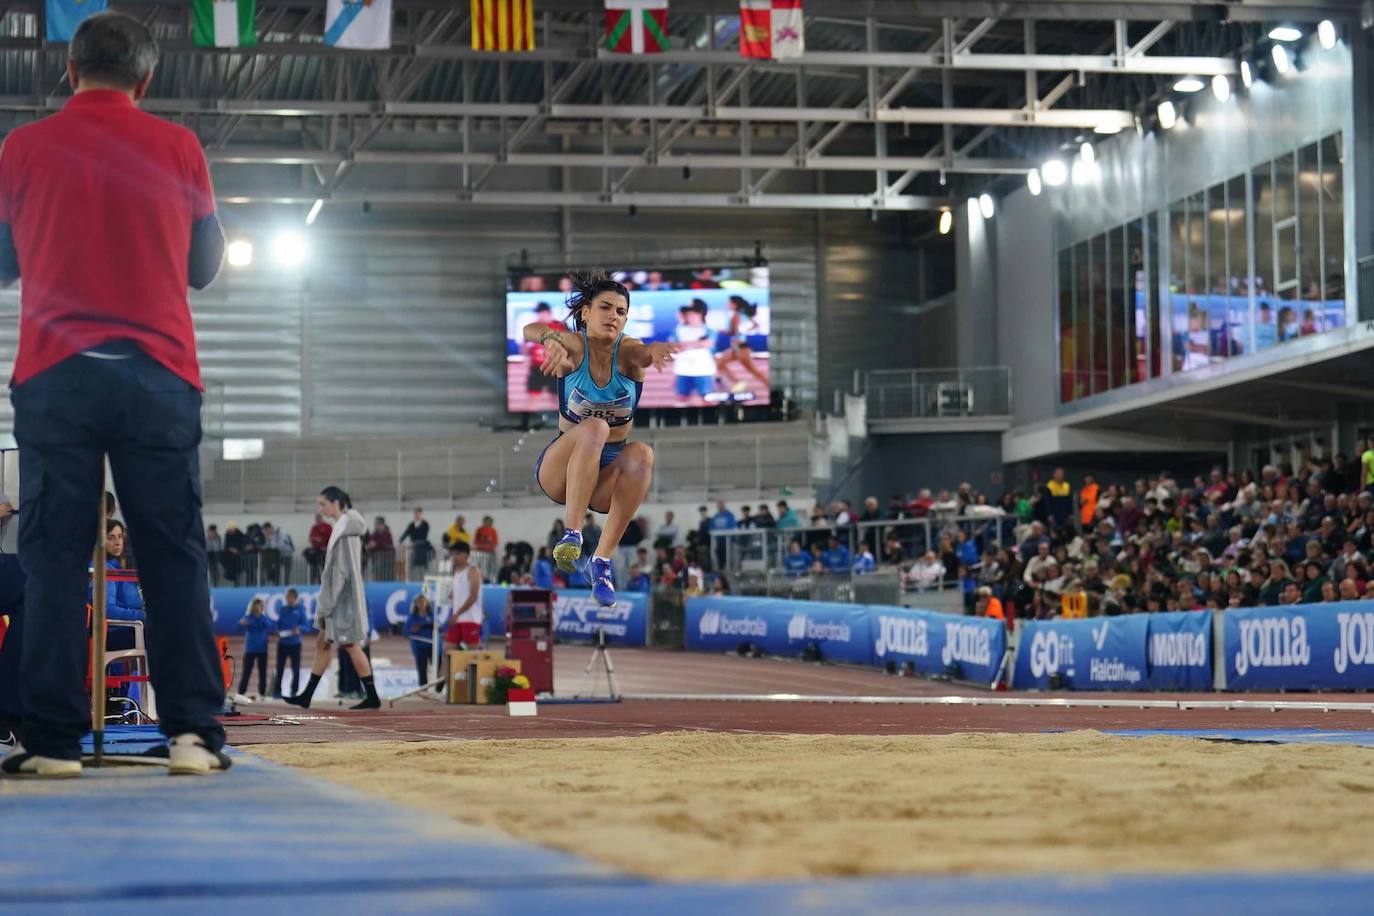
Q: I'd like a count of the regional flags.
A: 6